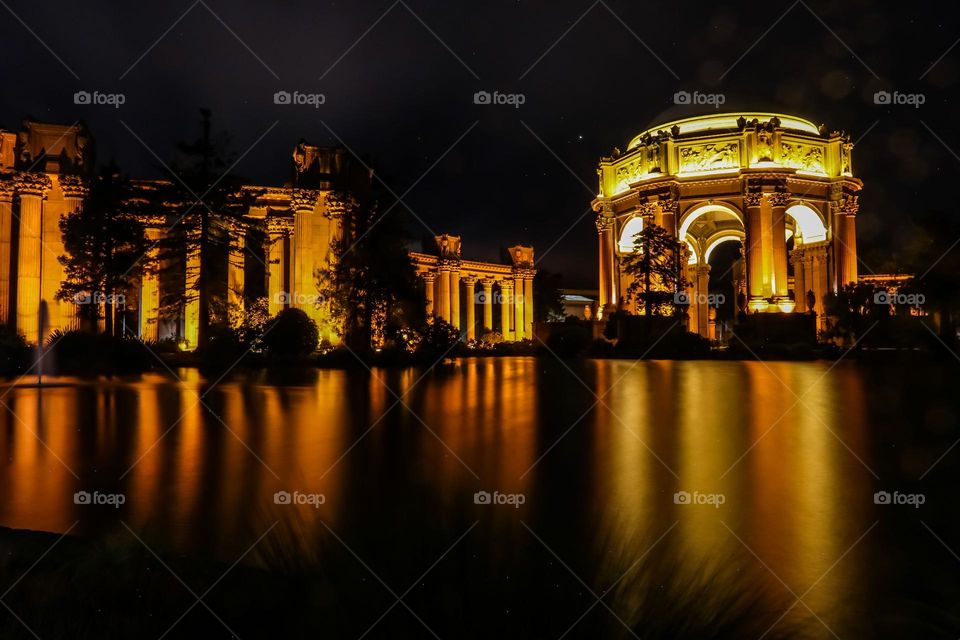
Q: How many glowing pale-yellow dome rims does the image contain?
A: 1